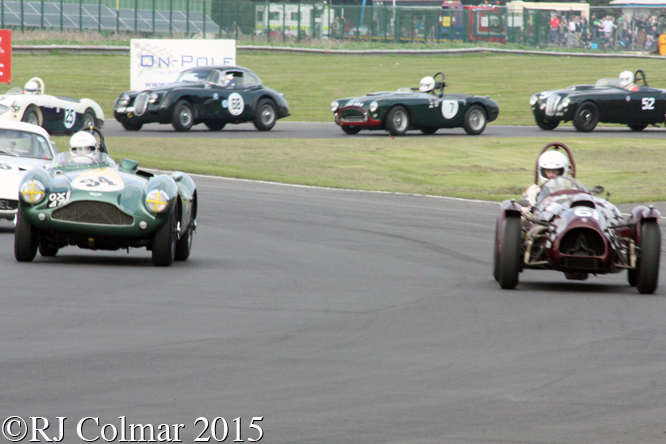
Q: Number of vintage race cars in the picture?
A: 7